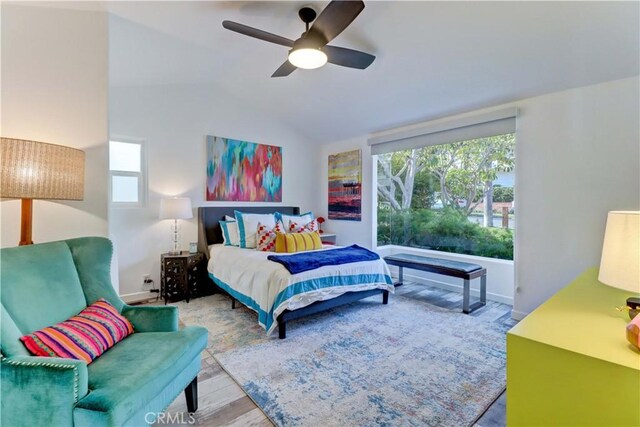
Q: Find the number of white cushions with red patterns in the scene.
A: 2